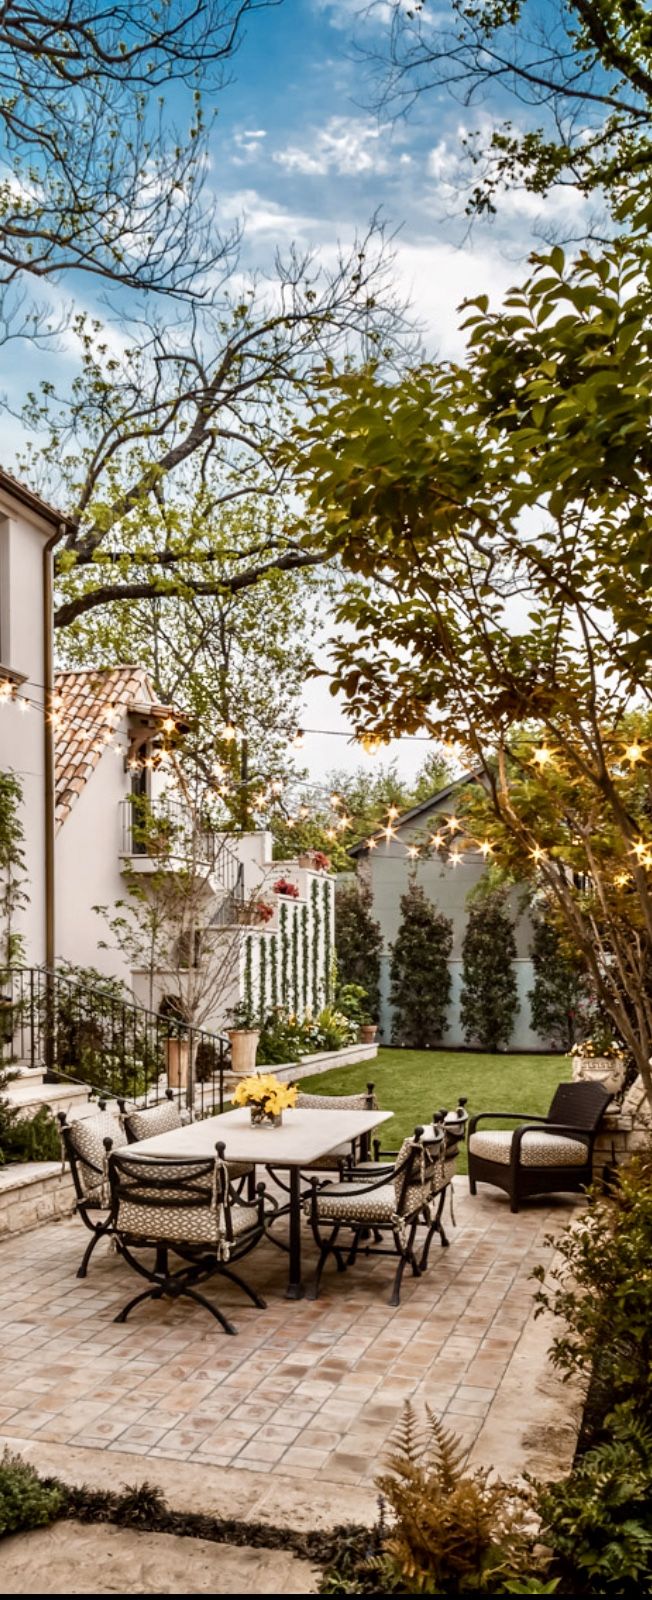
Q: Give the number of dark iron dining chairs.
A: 6